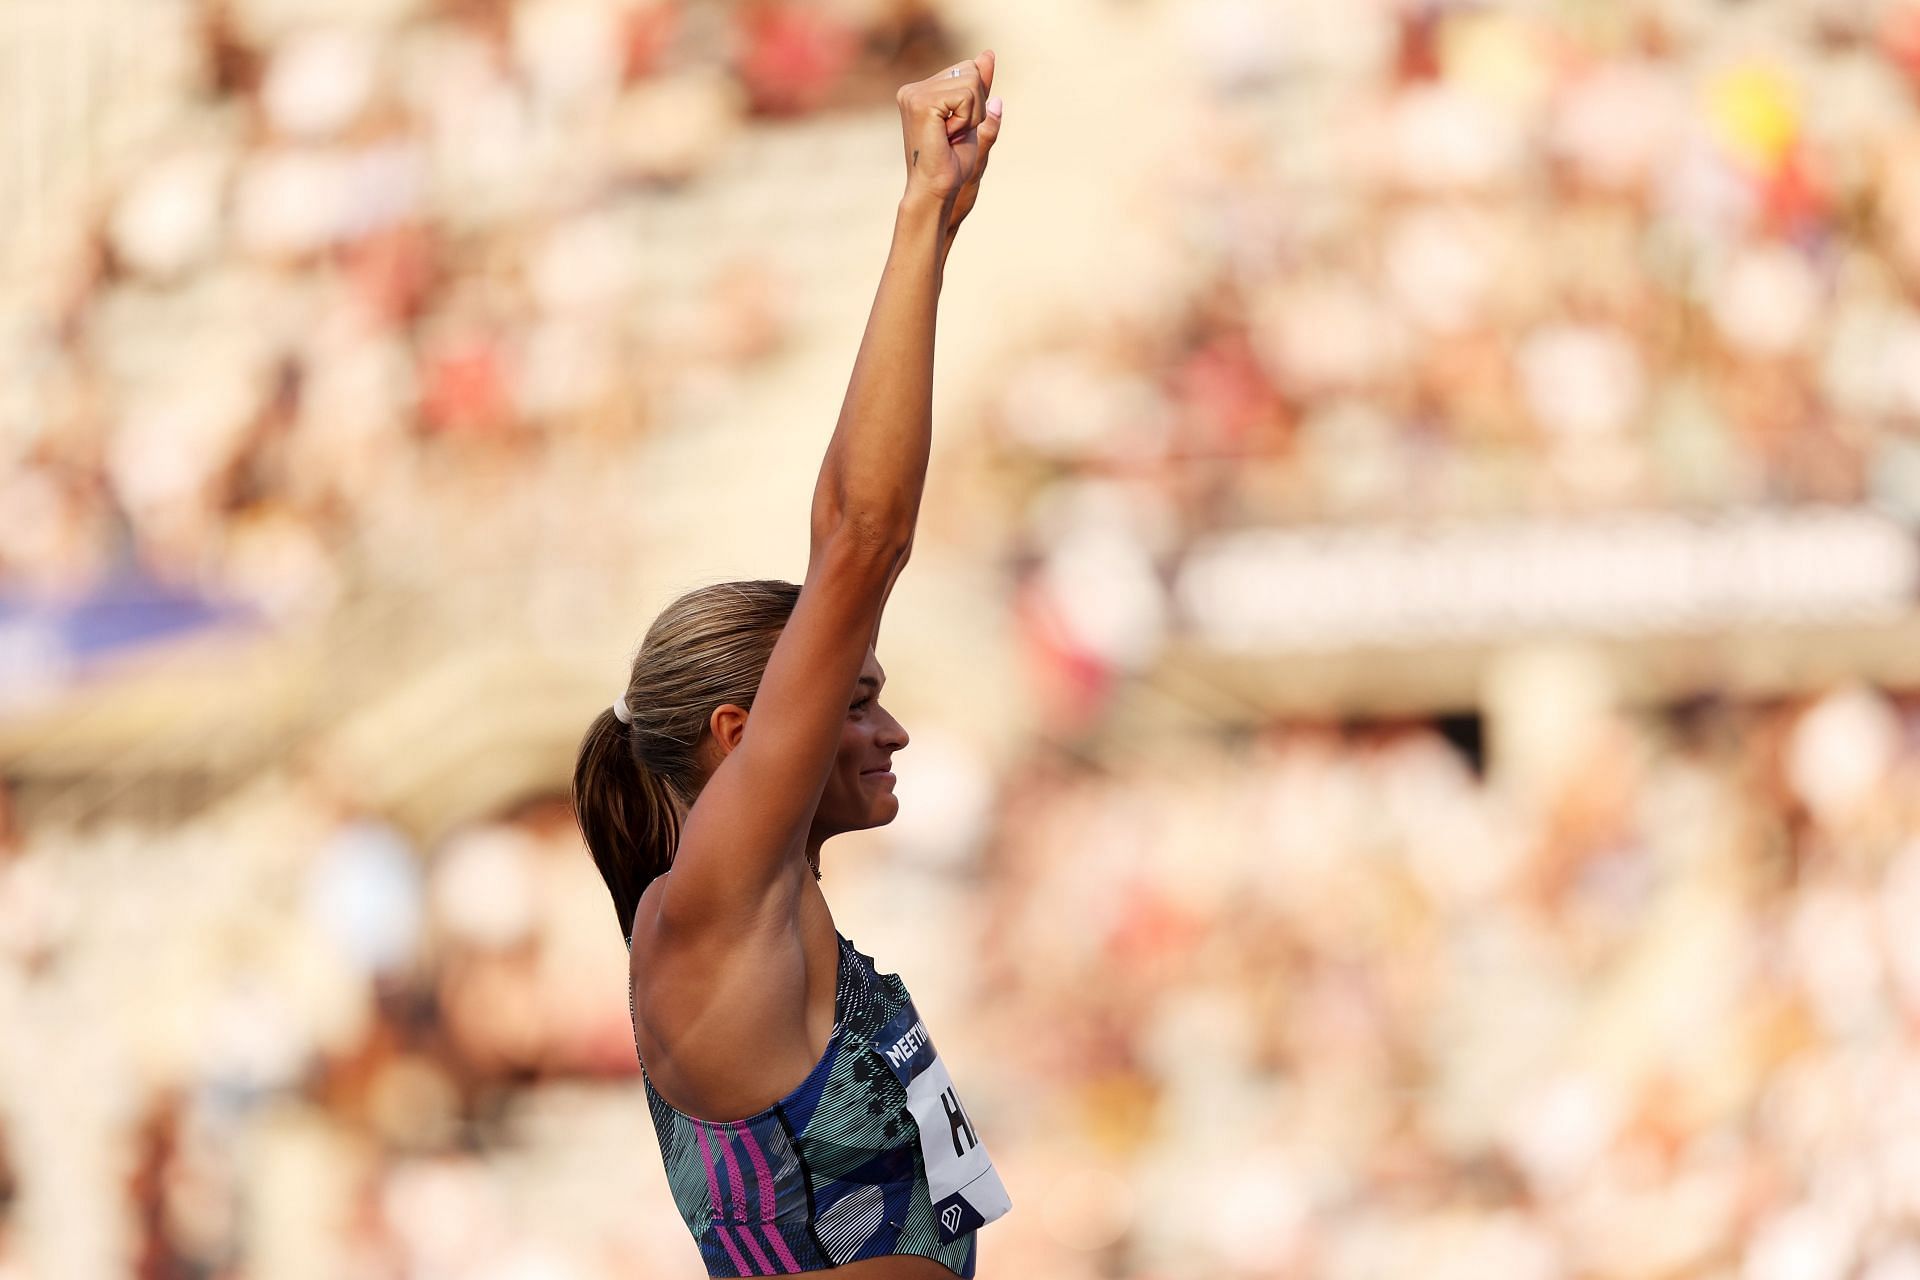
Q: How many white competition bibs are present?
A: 1